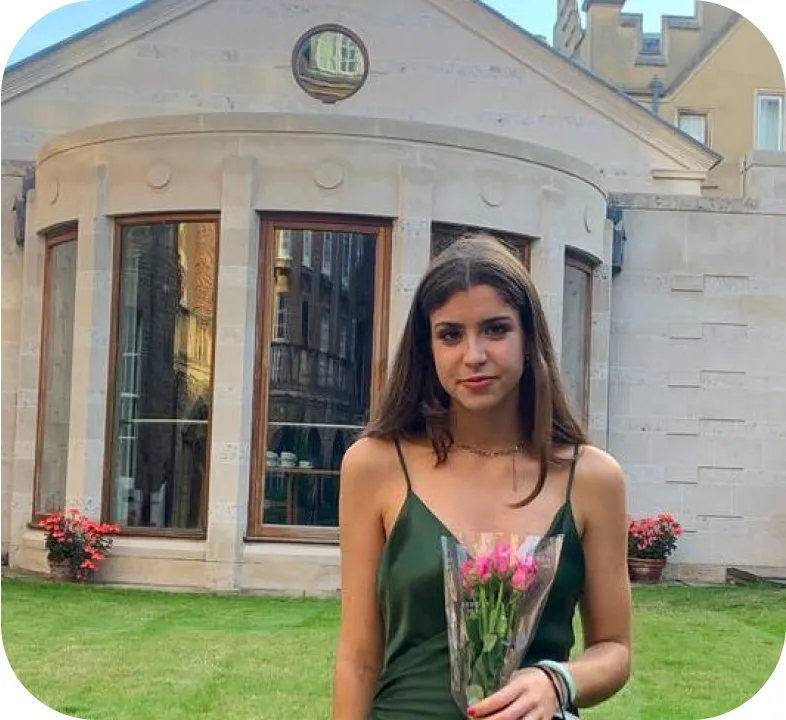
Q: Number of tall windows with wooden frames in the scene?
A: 5